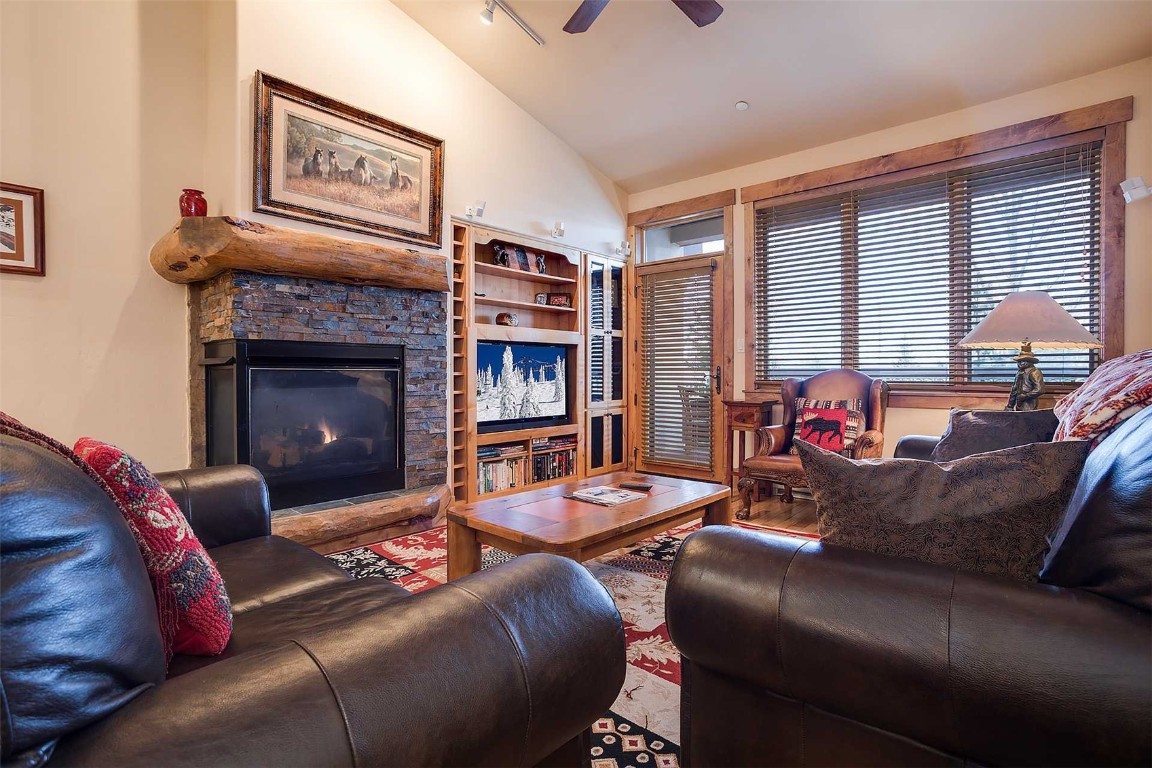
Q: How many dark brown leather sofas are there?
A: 2